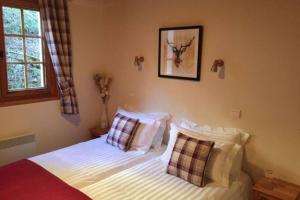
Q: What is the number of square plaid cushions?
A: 2